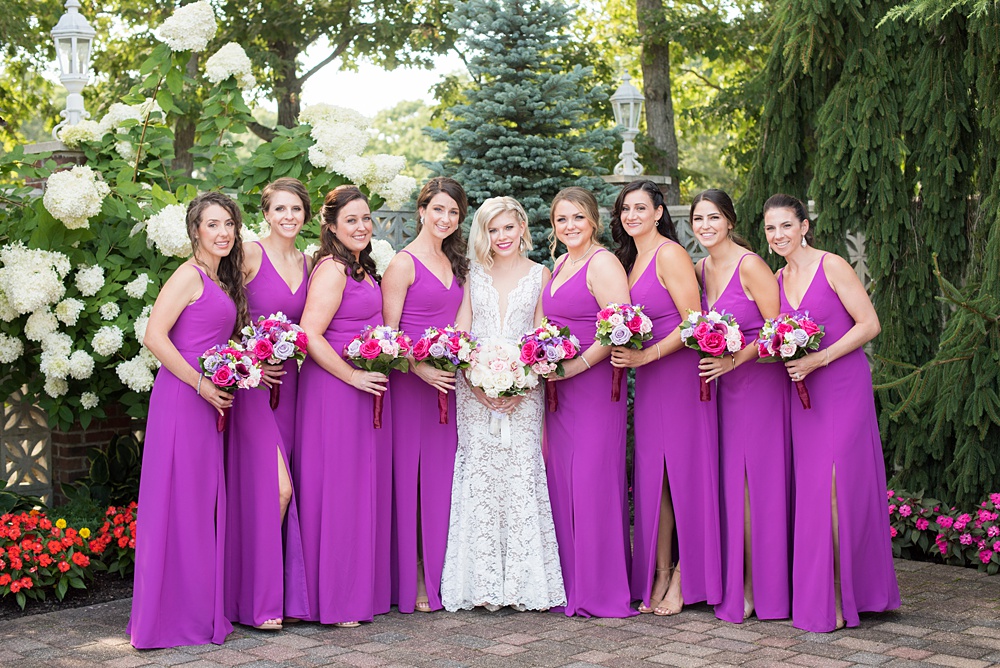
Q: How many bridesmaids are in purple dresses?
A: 8